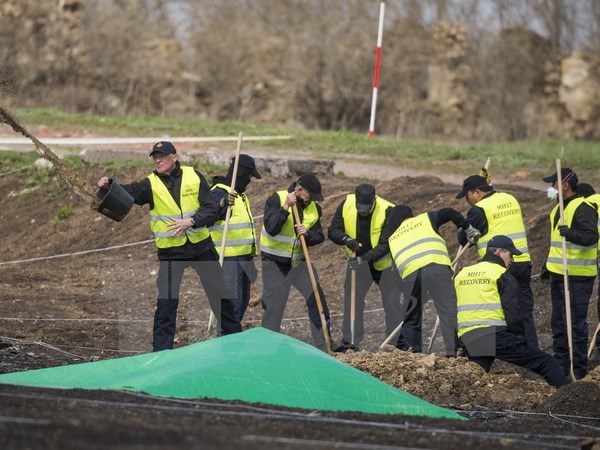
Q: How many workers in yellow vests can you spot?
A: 9